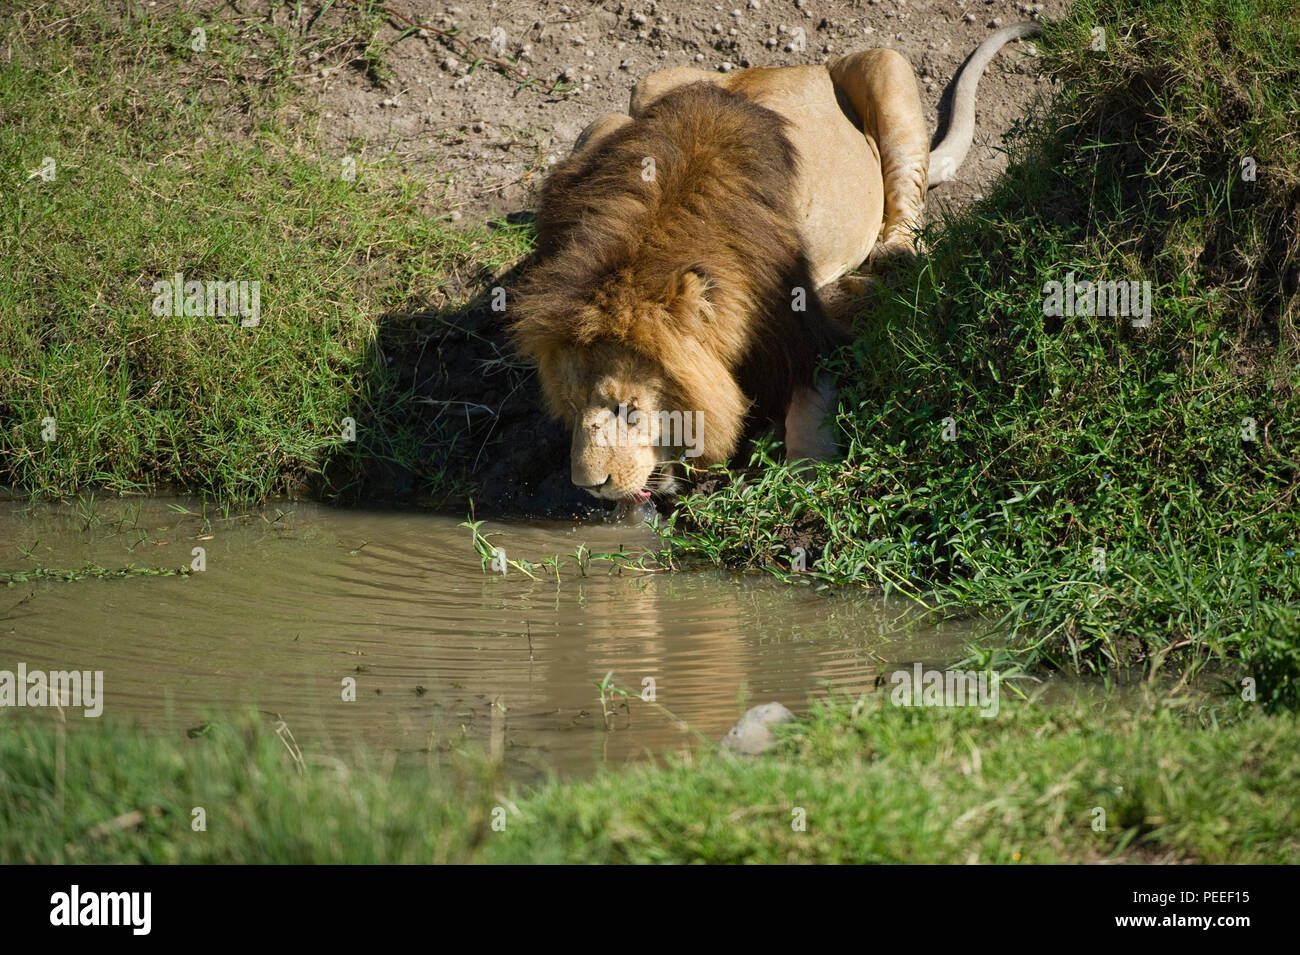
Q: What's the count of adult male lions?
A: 1